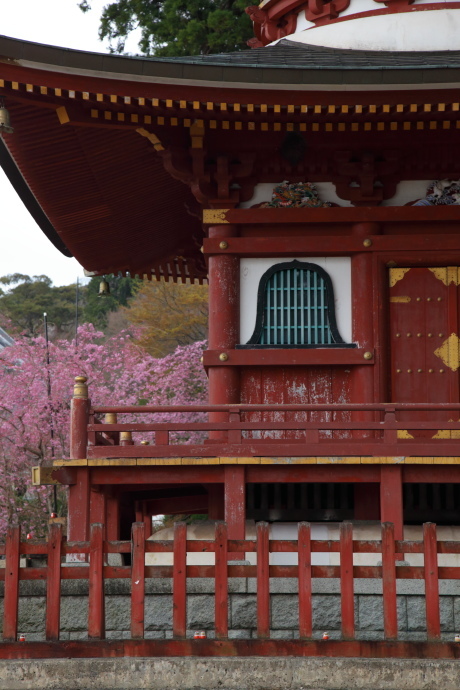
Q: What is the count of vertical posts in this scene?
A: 11